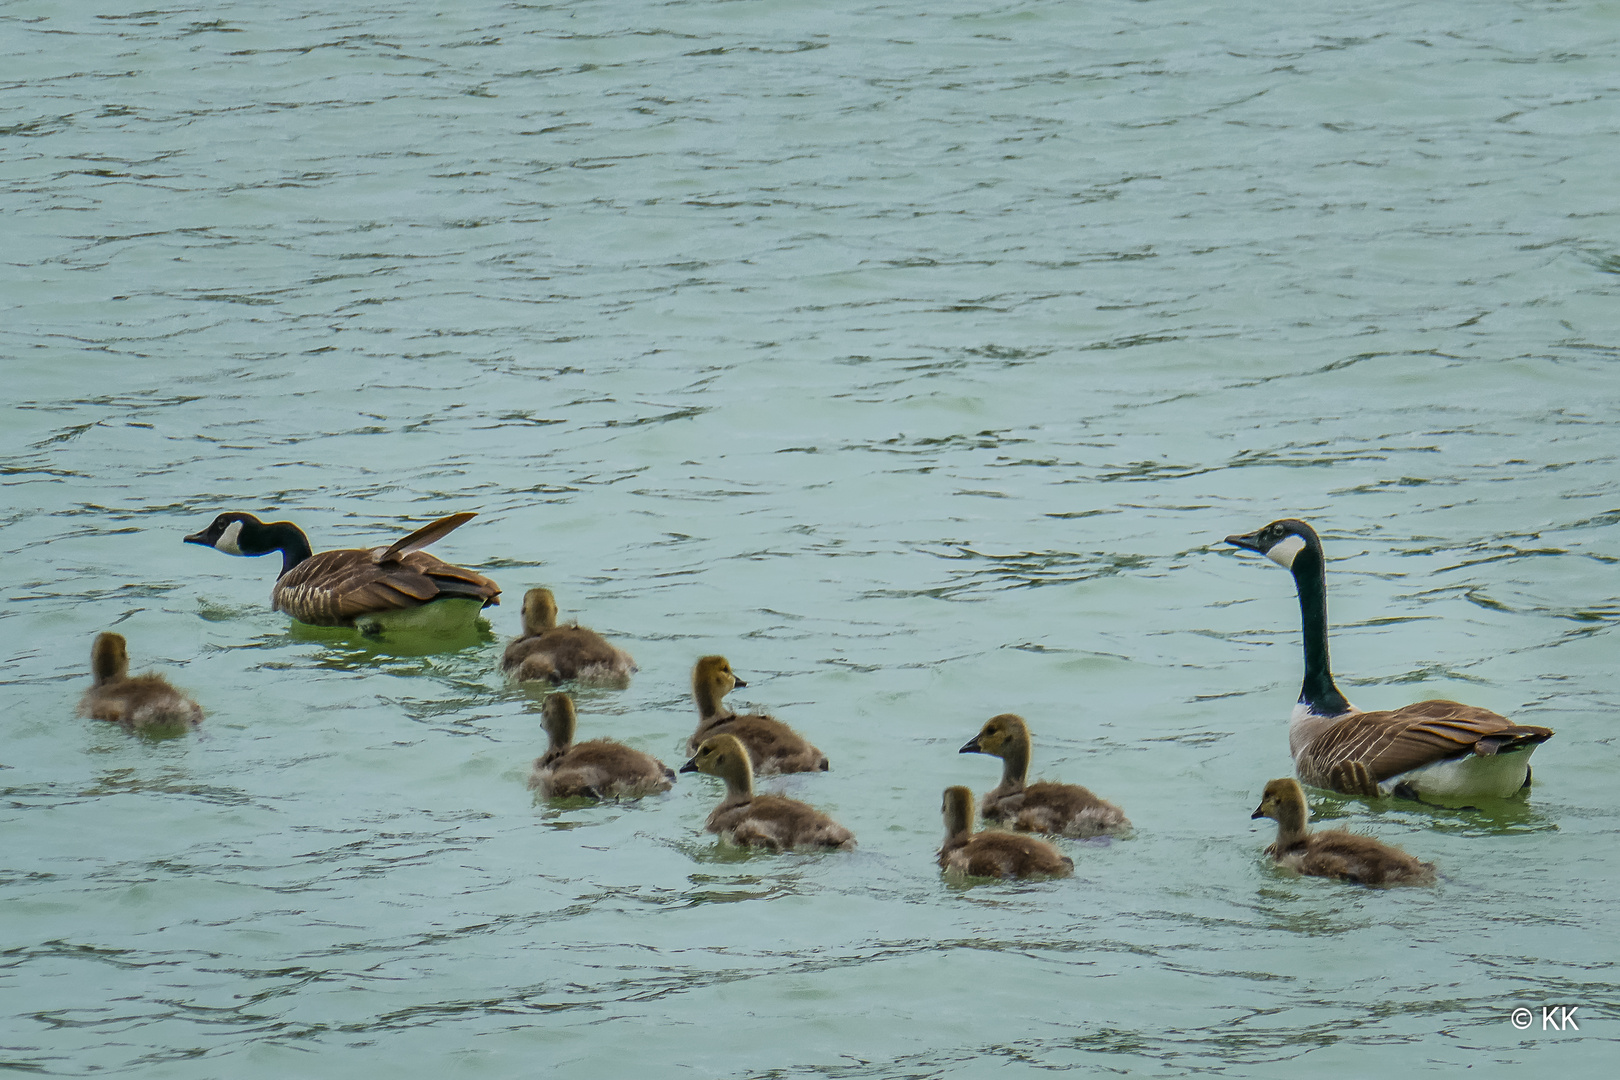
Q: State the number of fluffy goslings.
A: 8